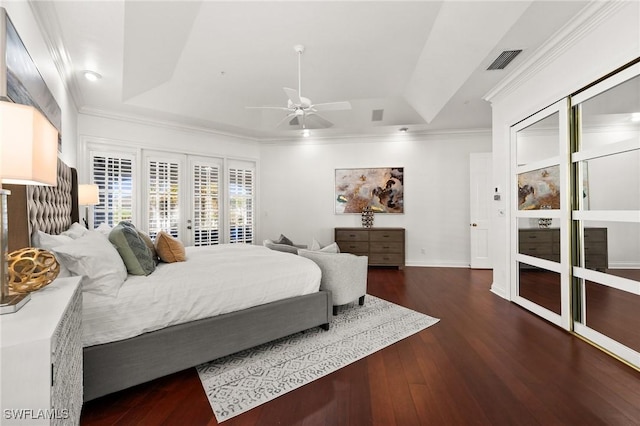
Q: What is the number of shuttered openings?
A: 4